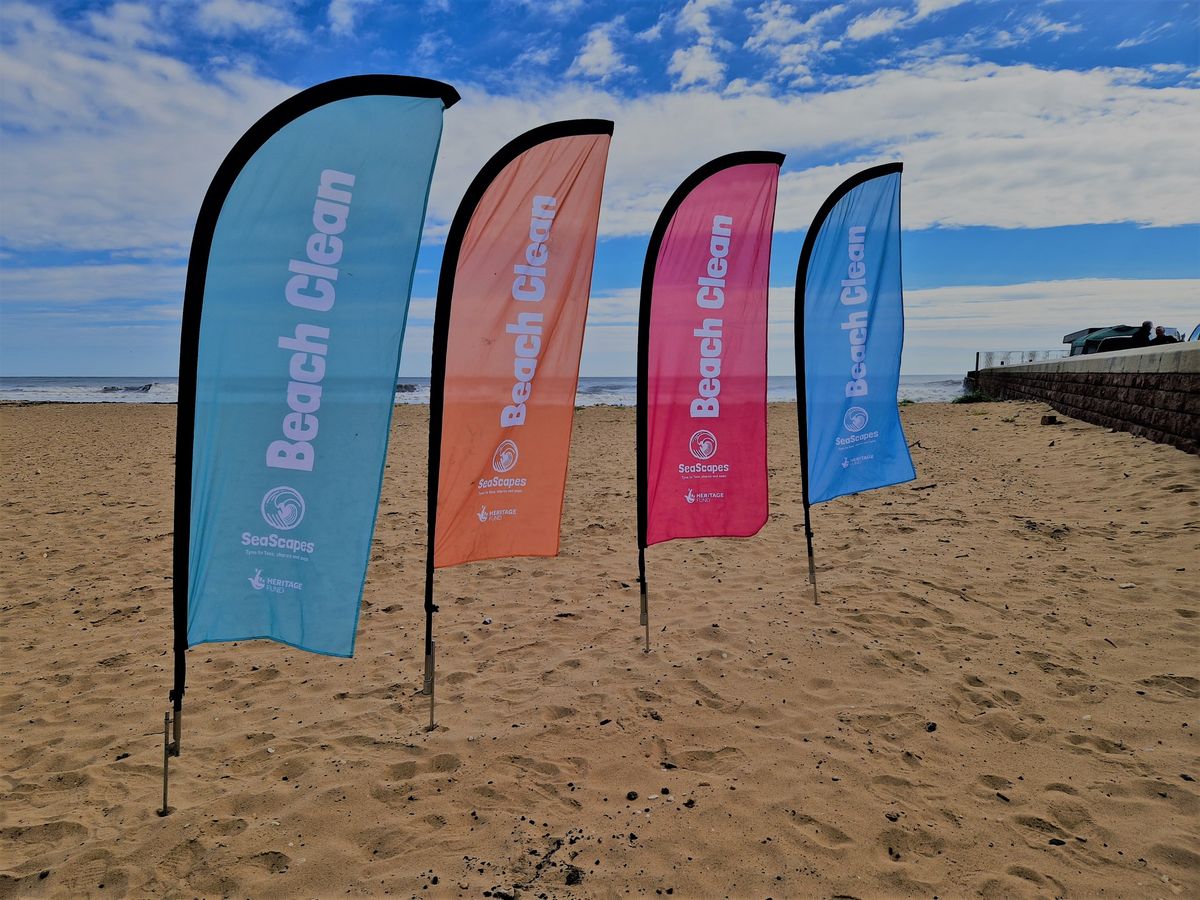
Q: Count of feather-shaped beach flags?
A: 4